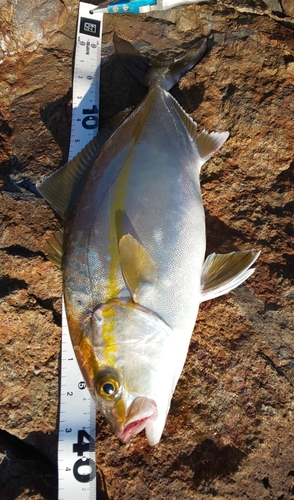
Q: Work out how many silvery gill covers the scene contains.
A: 1